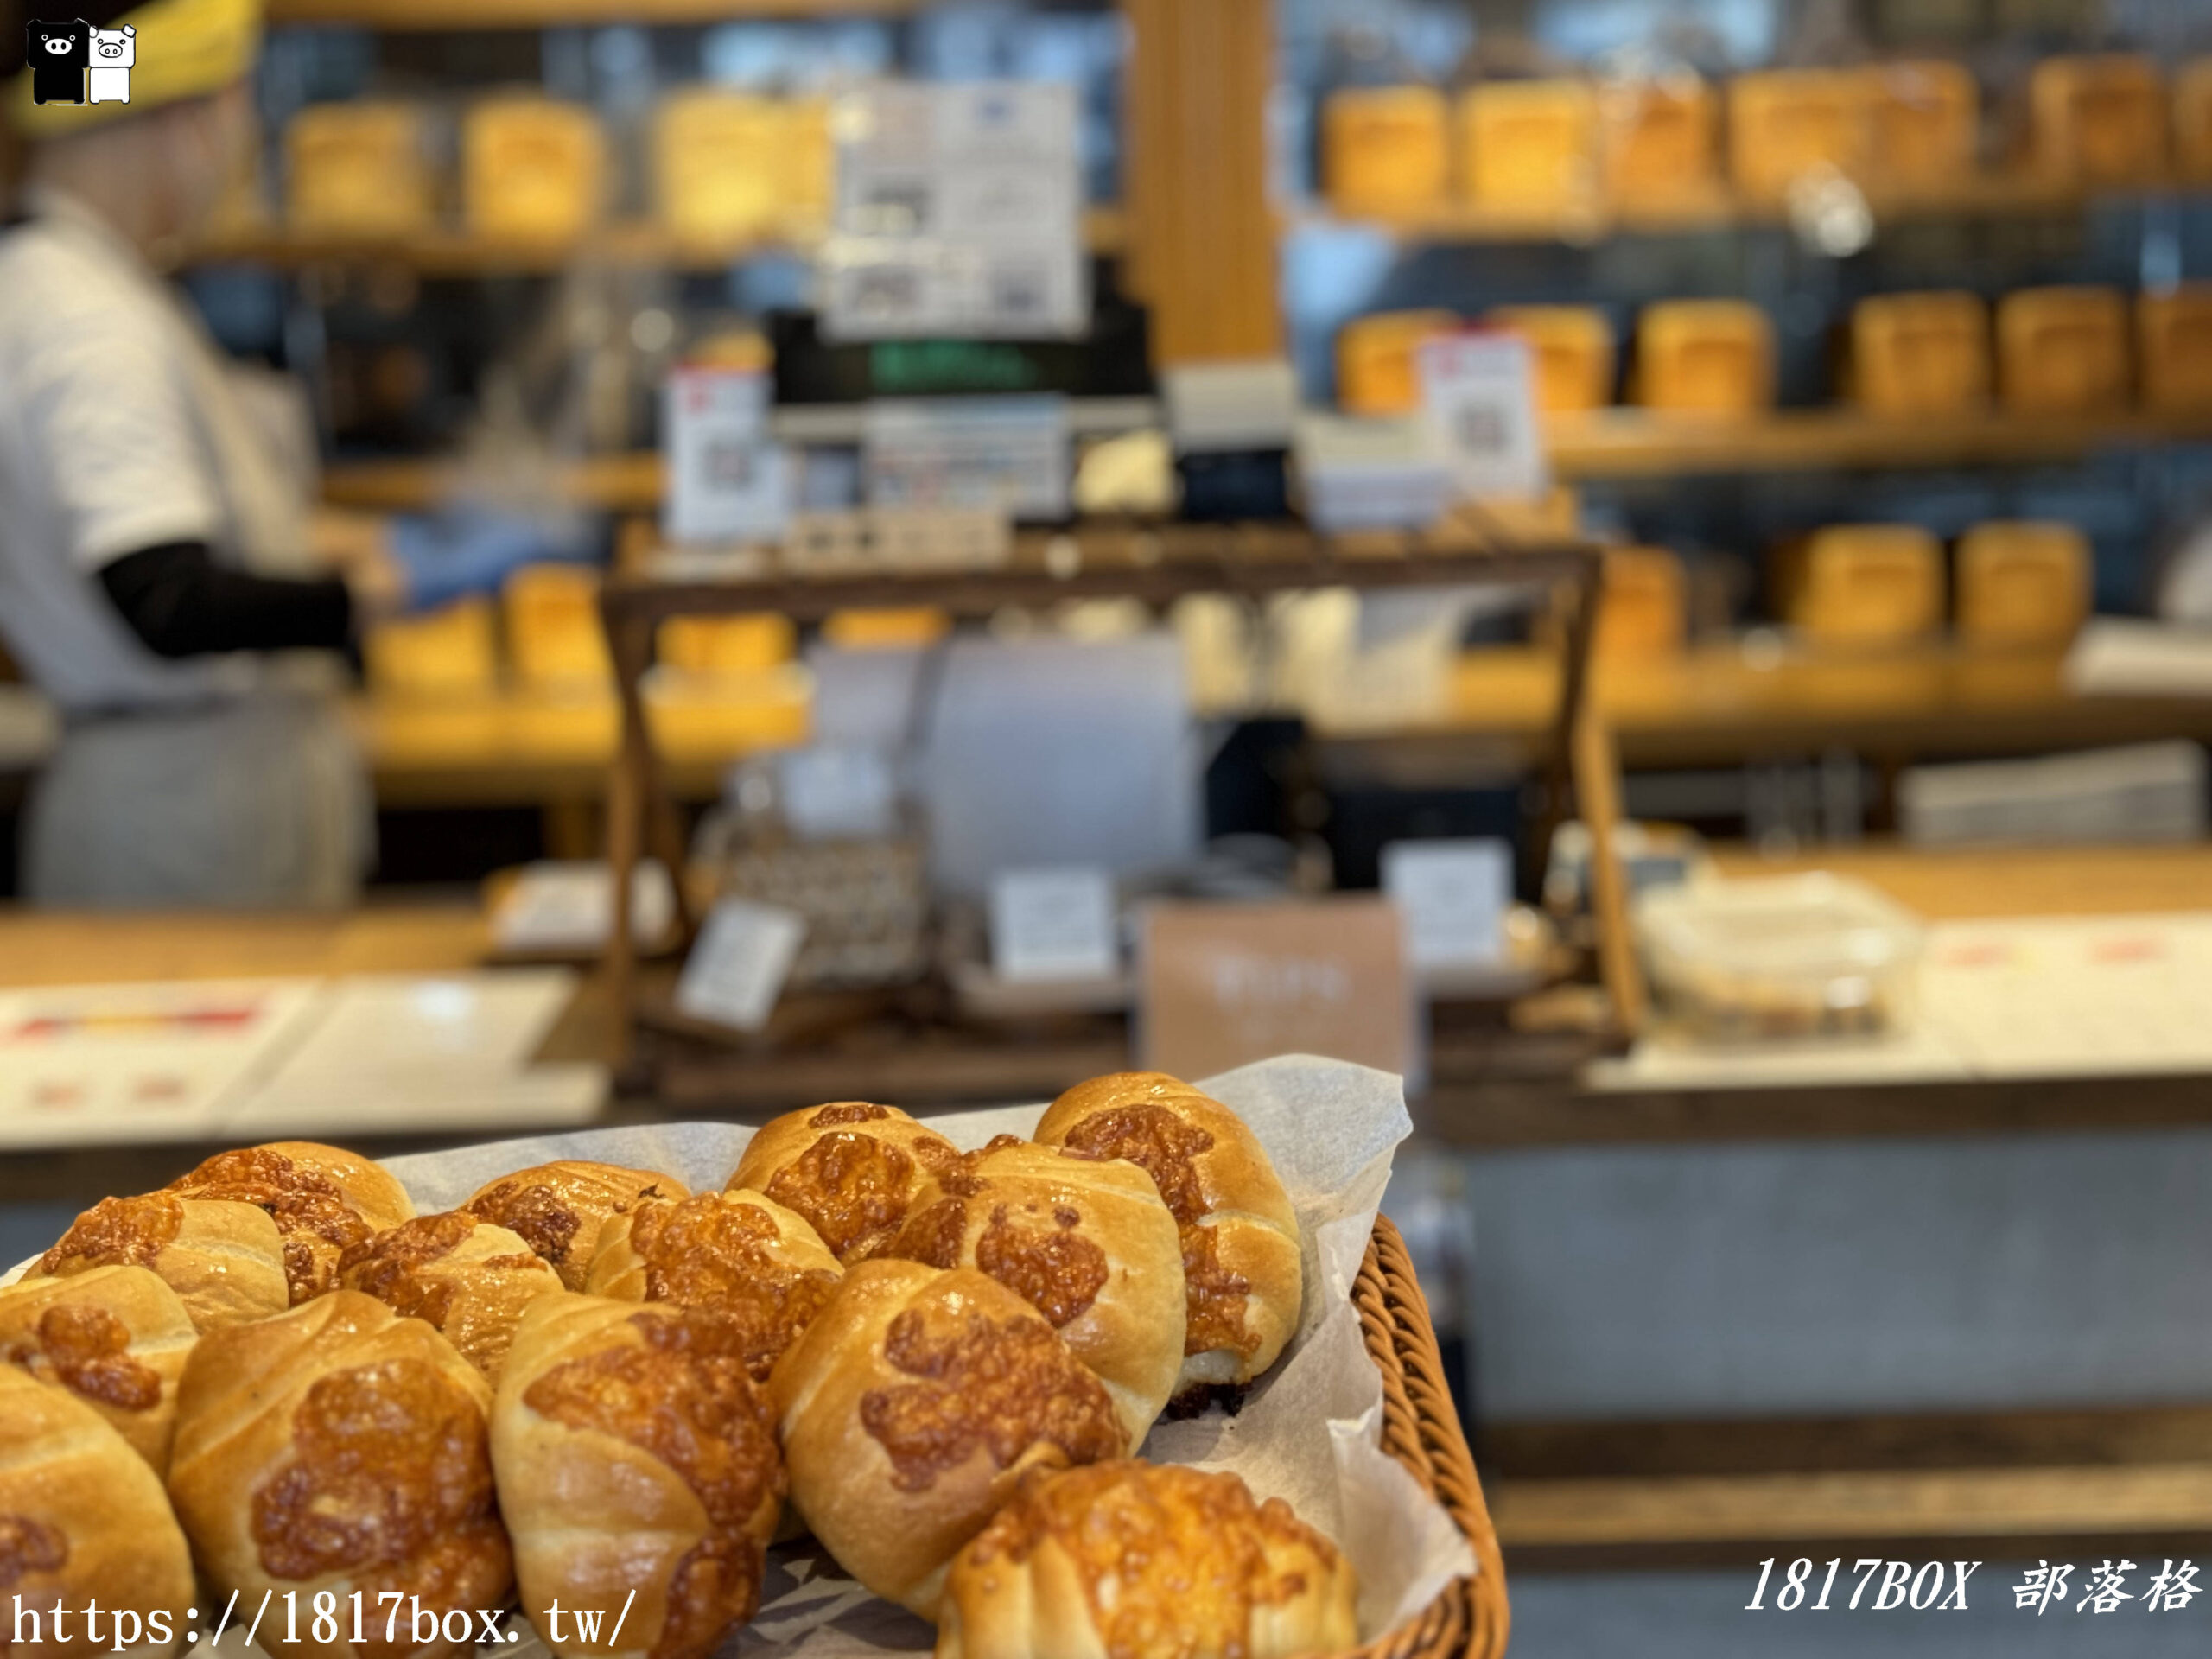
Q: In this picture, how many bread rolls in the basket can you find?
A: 14